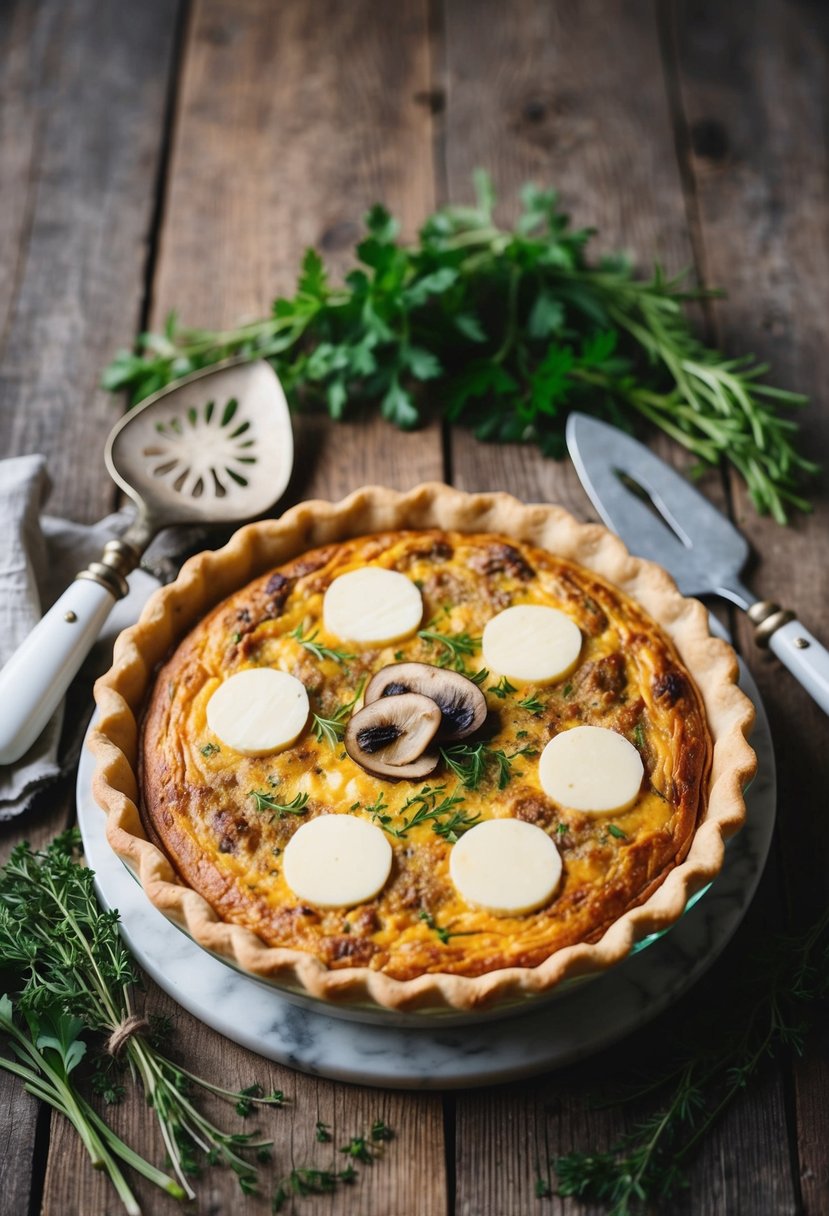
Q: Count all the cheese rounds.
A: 6